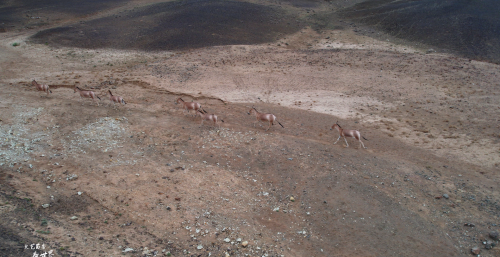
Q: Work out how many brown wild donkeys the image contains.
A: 7